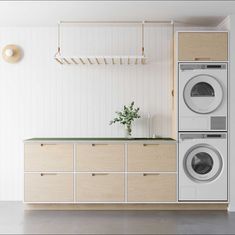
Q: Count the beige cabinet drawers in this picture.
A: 6